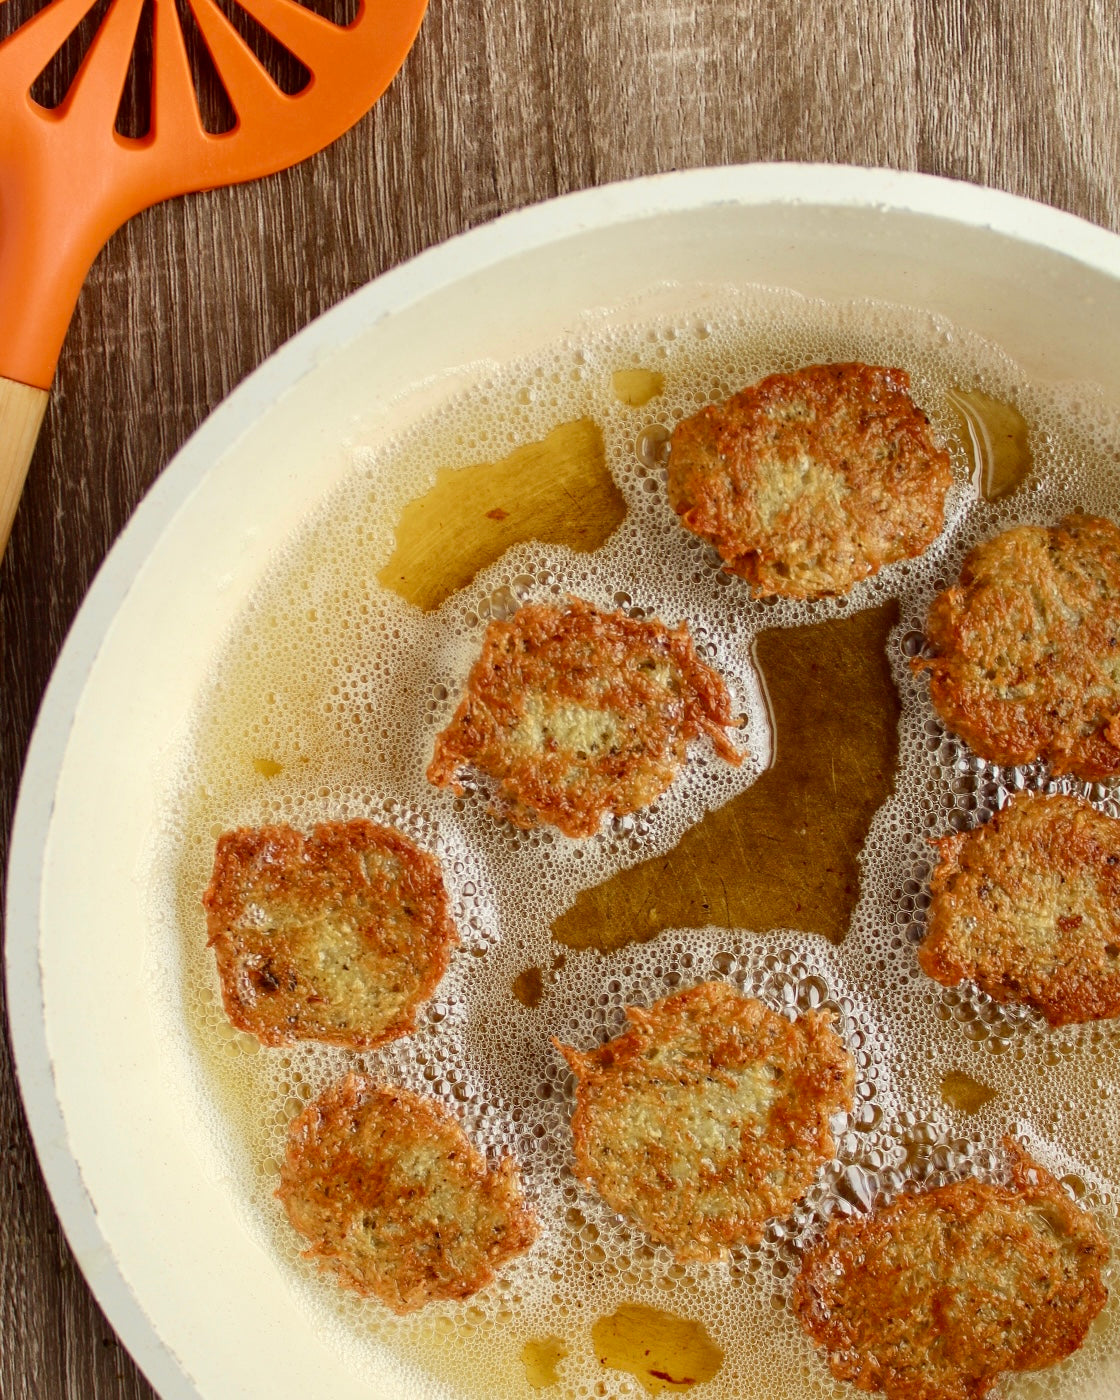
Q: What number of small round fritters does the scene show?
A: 8